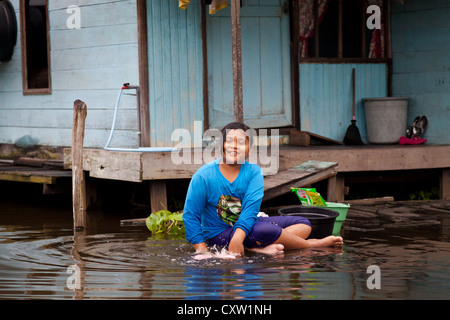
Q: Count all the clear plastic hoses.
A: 1